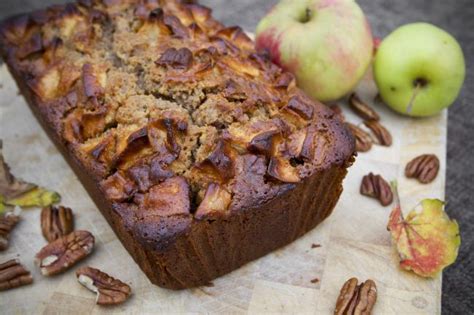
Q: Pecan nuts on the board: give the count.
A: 11